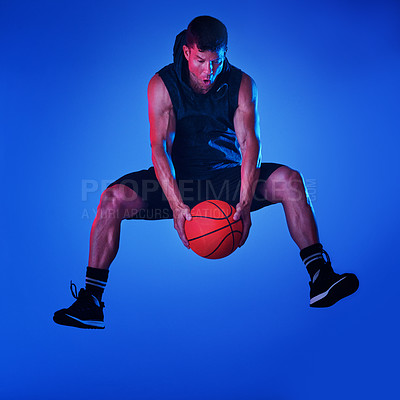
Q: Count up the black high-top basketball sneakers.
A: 2